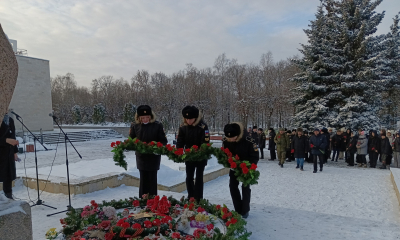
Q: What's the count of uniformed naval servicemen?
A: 3